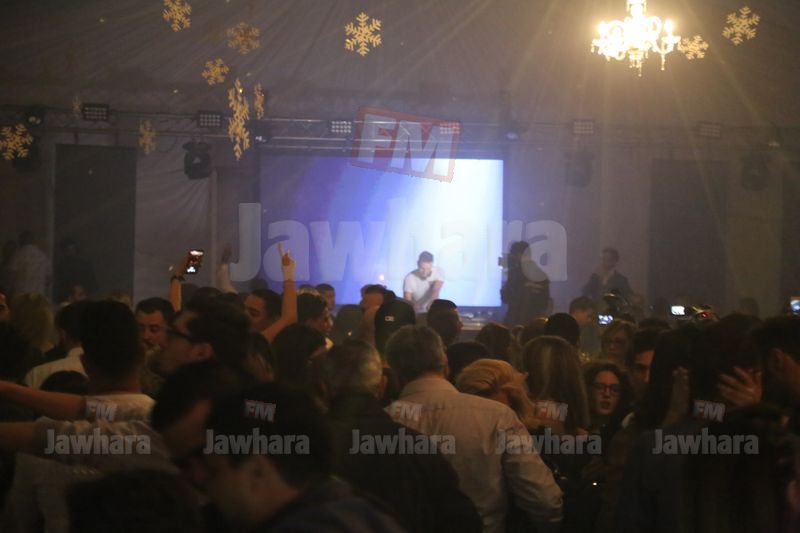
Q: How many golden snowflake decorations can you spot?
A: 11